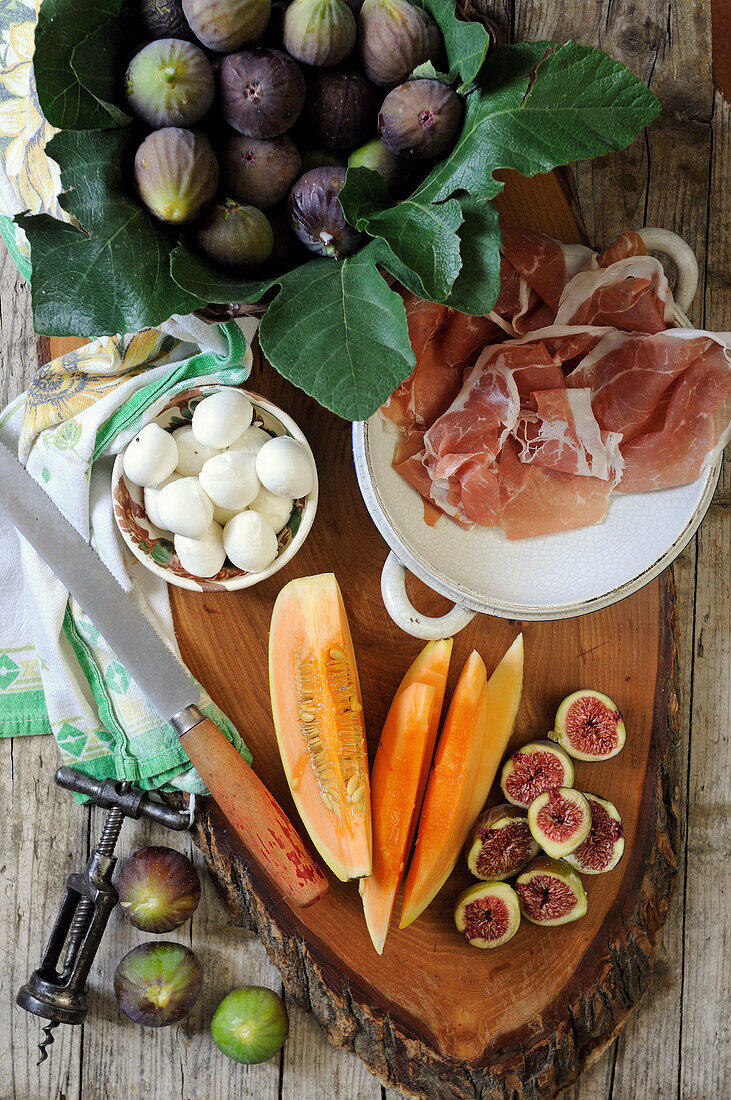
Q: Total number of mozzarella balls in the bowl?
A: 12